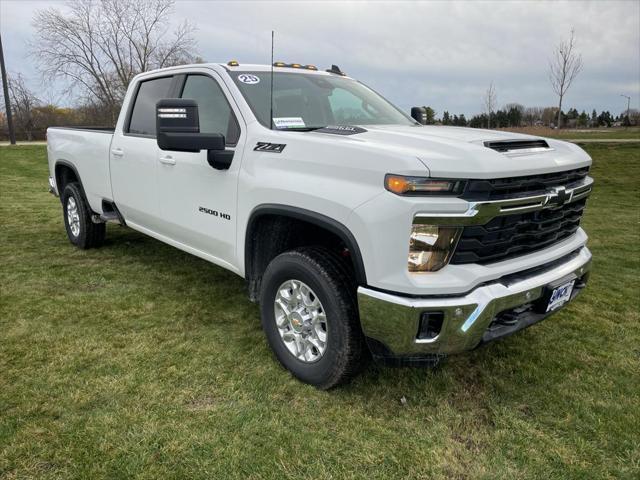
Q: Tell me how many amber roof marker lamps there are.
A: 4